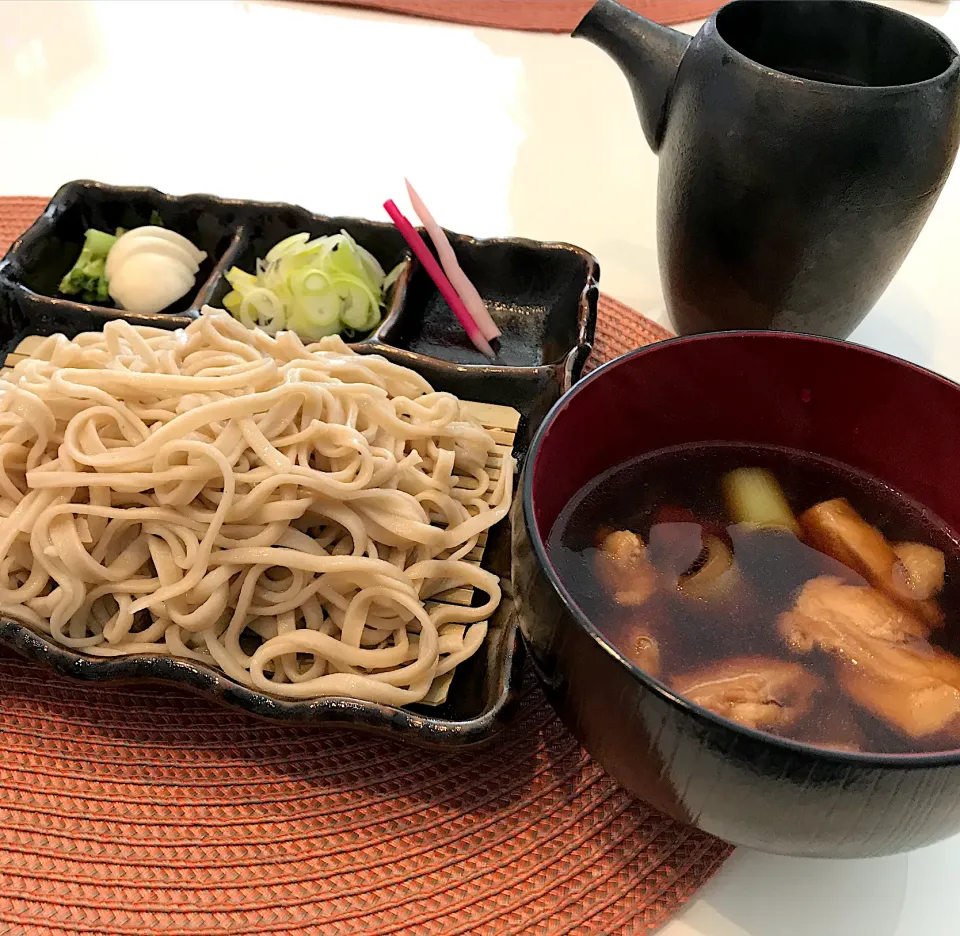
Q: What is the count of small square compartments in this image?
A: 3